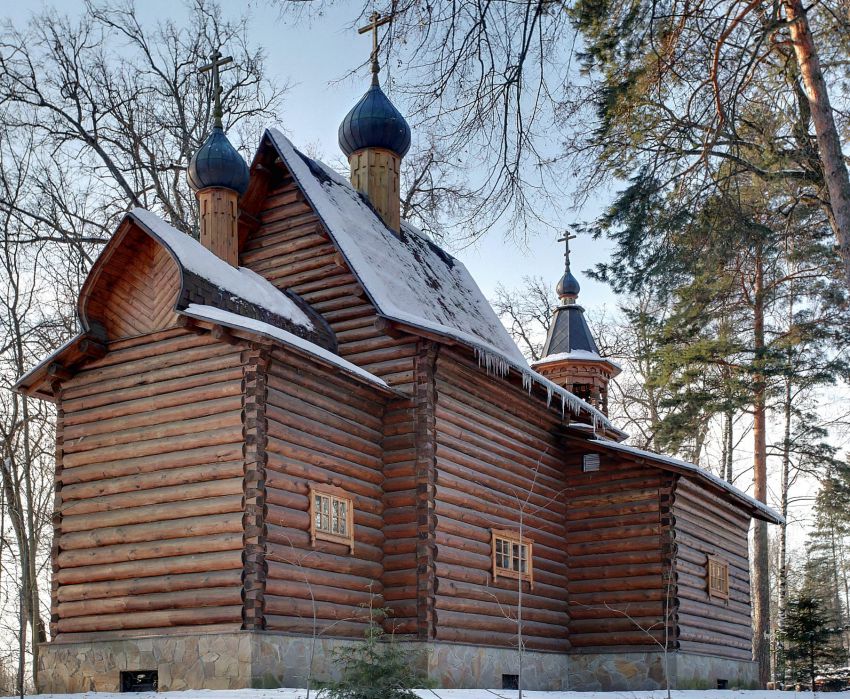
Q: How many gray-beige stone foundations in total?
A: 1